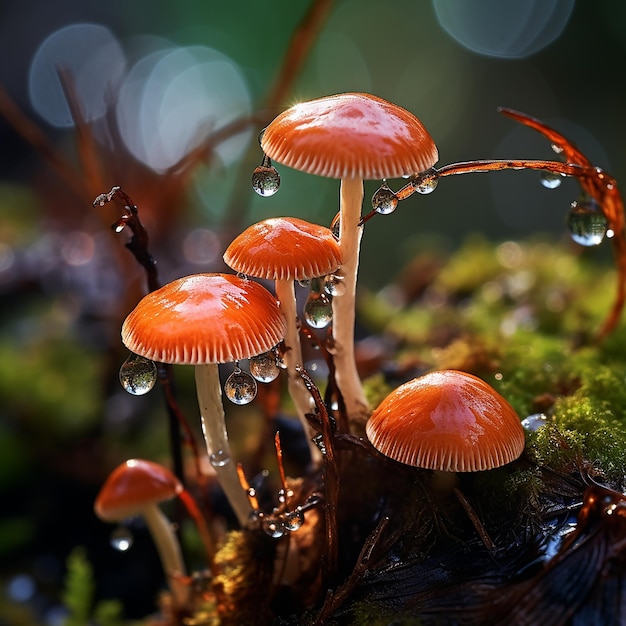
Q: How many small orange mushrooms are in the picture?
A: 5